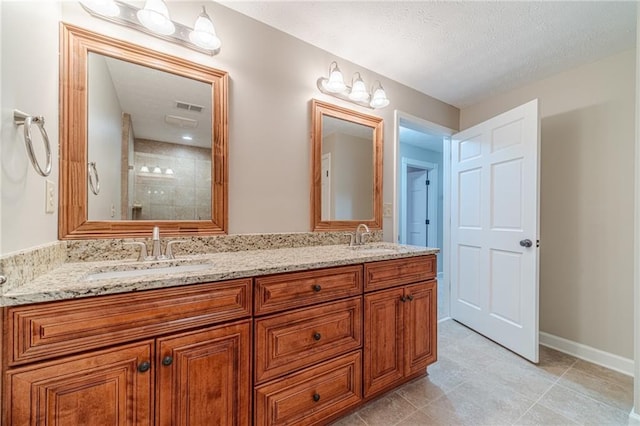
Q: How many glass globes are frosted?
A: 6